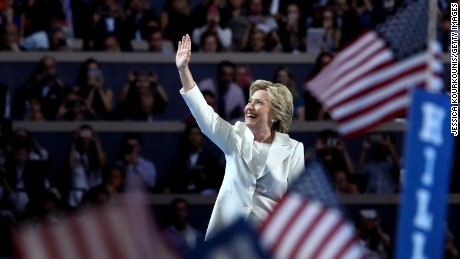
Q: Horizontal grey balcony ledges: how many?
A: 3